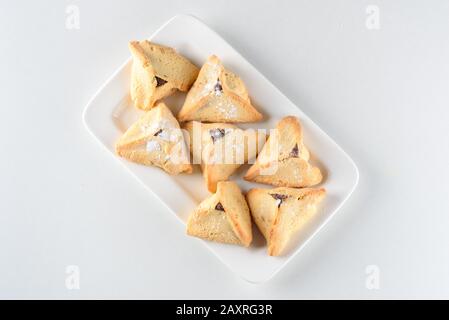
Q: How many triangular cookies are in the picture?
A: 7